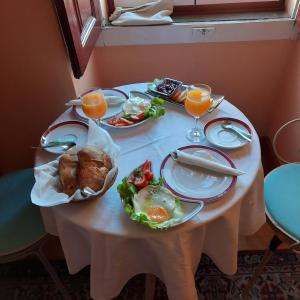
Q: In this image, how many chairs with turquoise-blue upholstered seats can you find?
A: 2